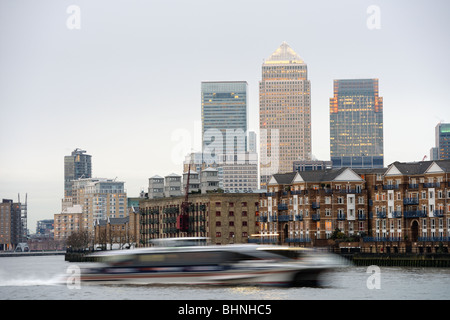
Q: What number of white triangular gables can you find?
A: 5